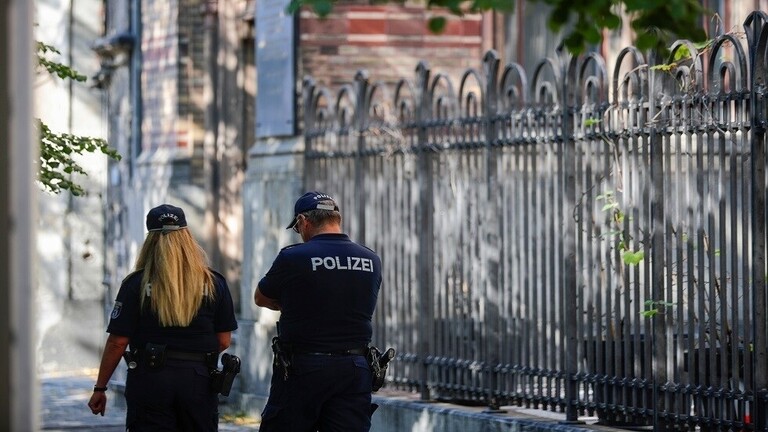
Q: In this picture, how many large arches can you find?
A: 12